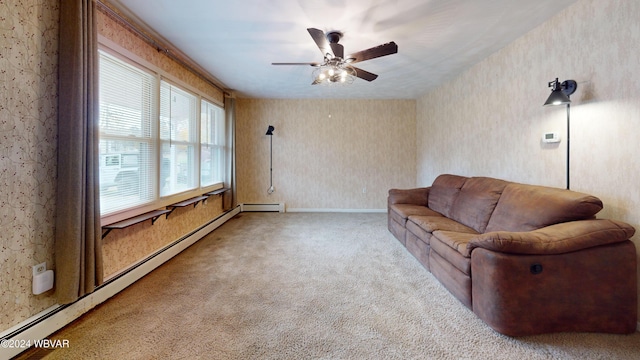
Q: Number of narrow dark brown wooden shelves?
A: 3